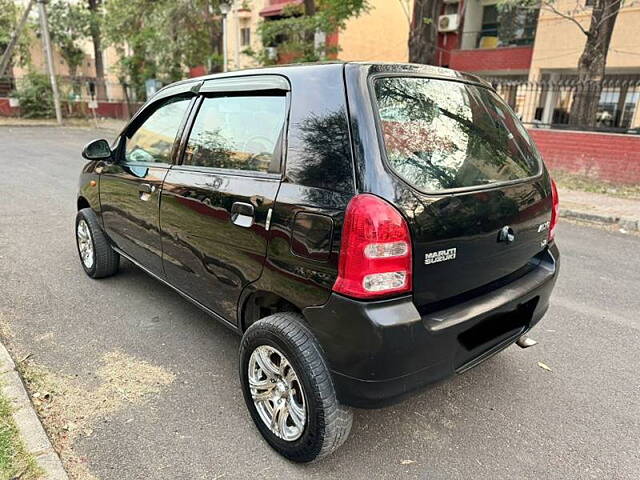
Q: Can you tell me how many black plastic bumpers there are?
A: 1